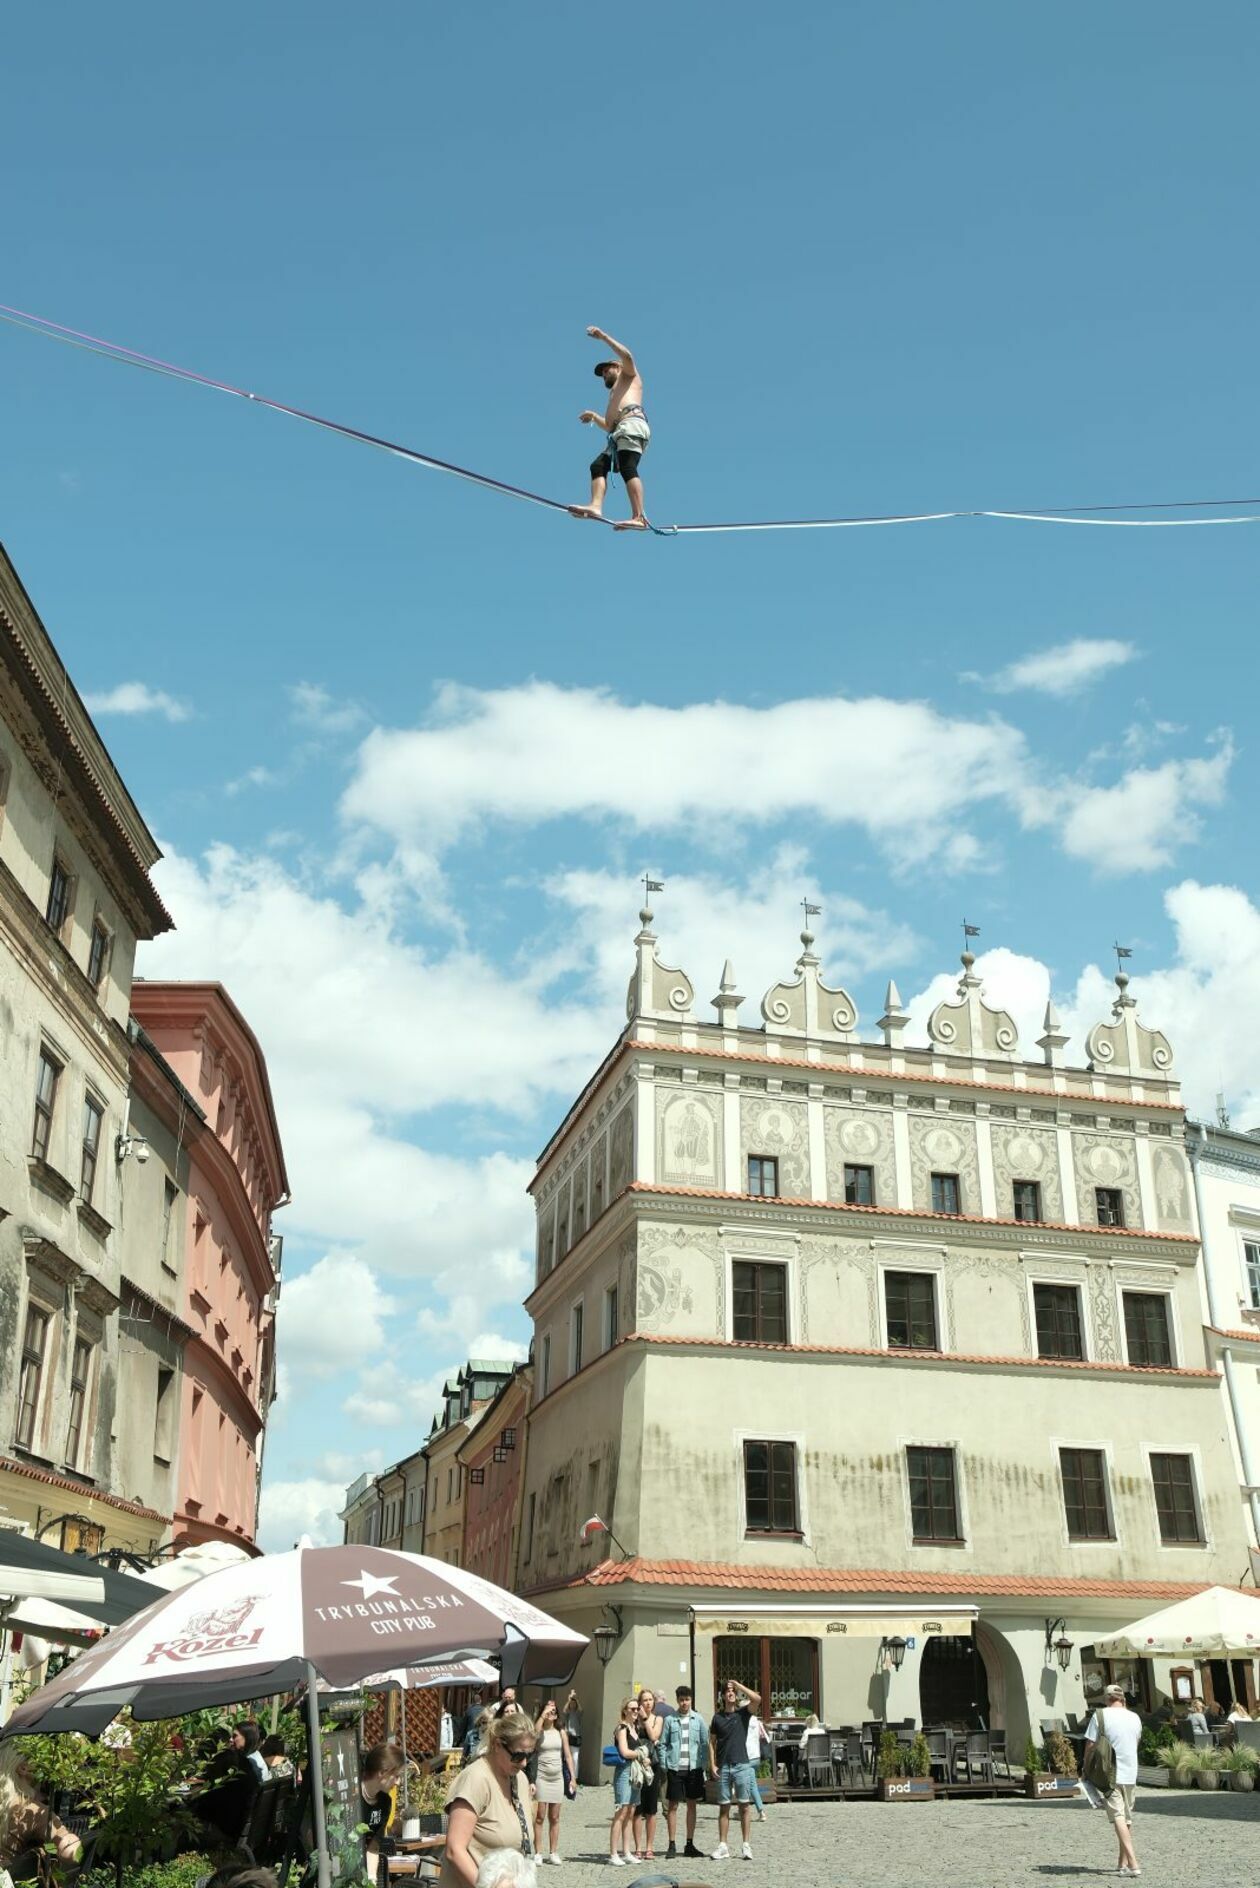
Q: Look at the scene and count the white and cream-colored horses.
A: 0